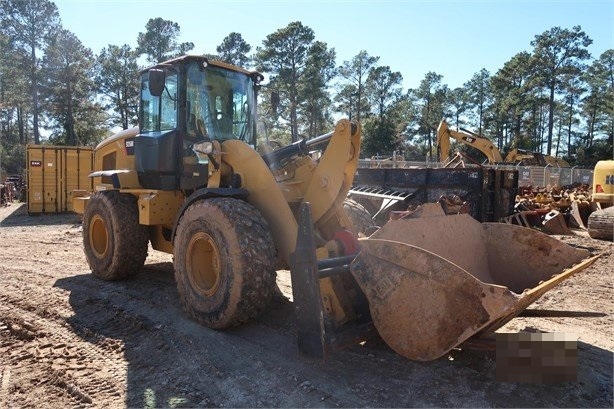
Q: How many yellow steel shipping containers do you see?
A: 1